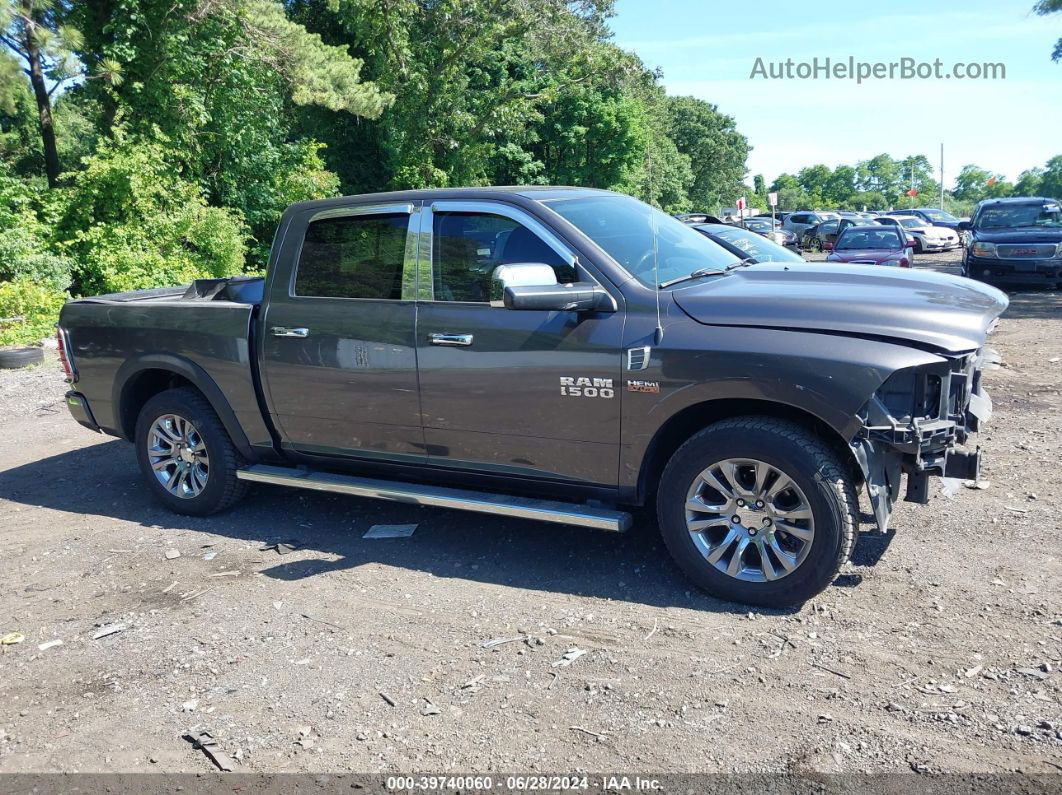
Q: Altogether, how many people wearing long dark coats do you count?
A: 0